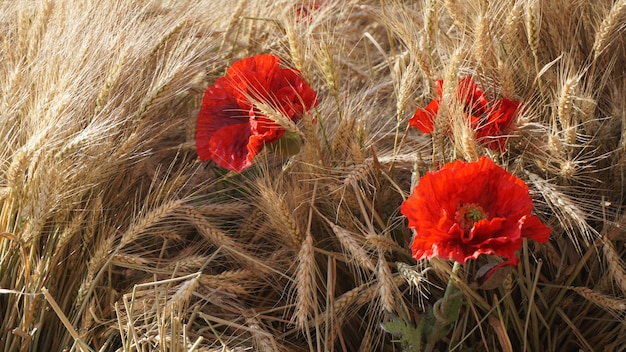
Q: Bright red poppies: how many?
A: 3